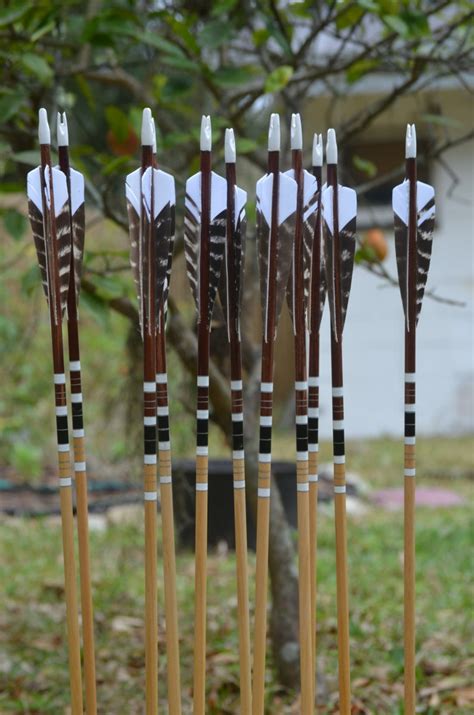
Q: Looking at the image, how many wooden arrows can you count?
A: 11